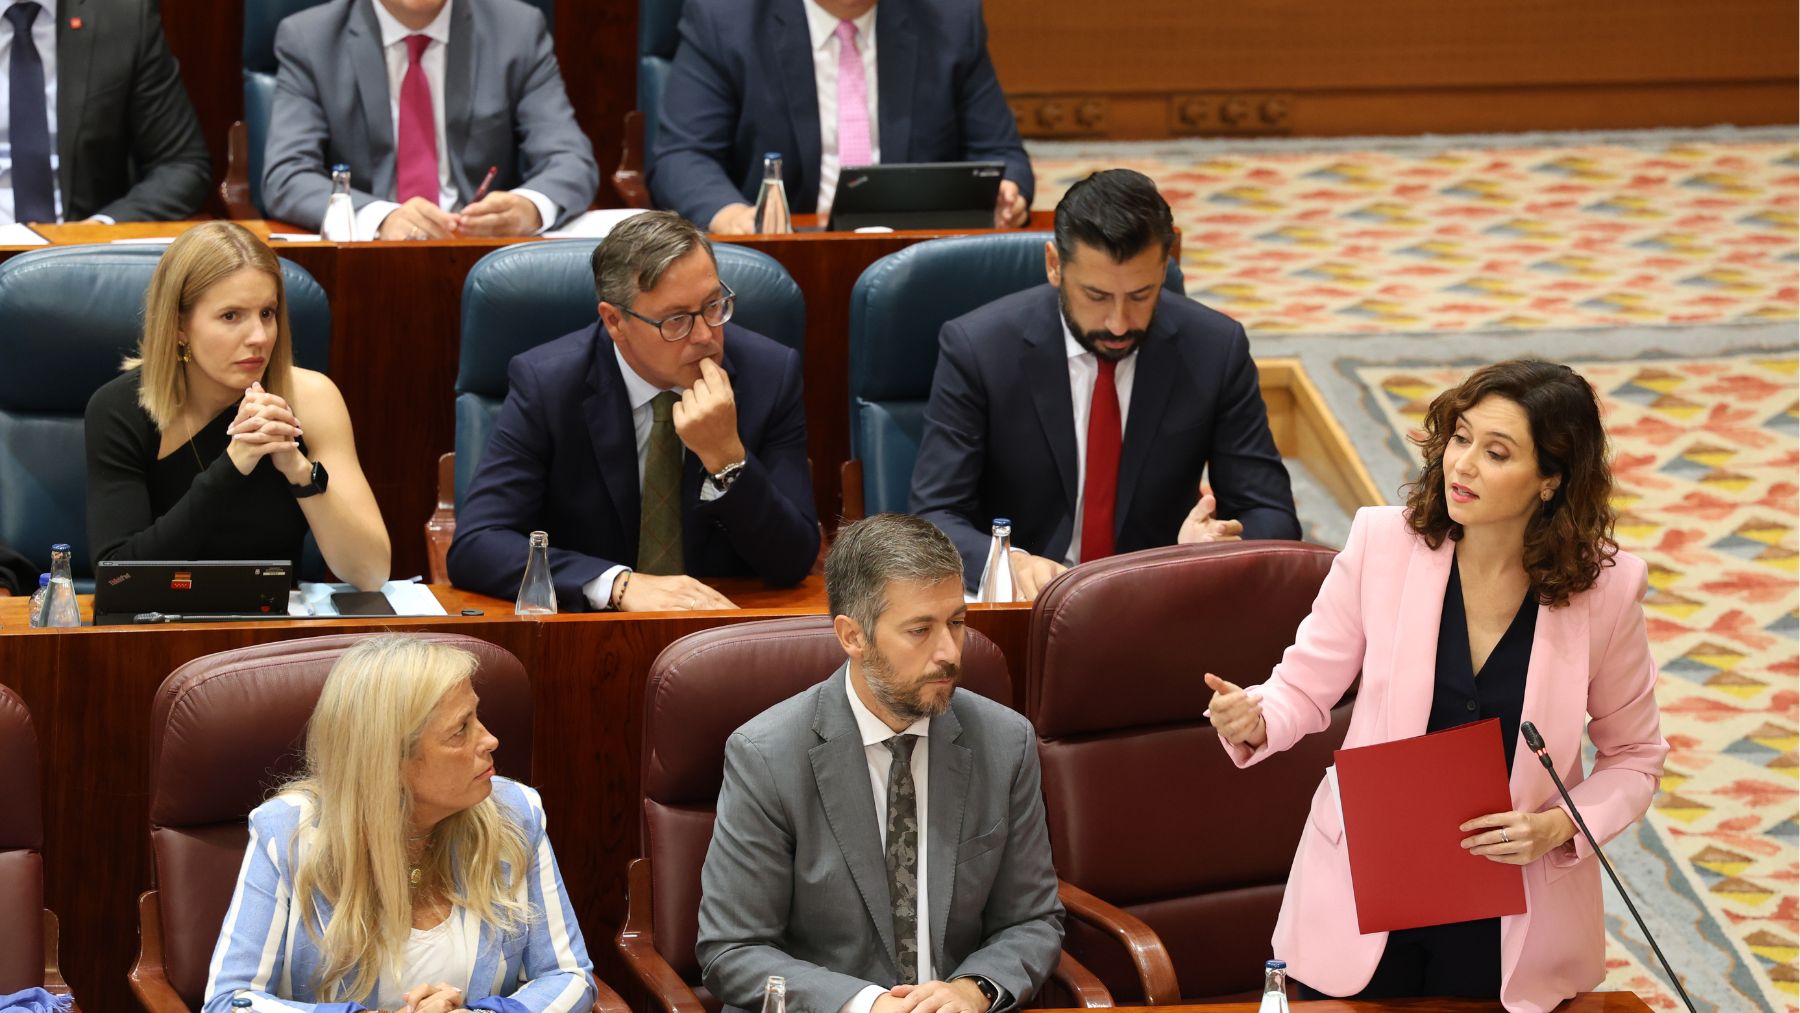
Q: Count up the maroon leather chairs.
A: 4